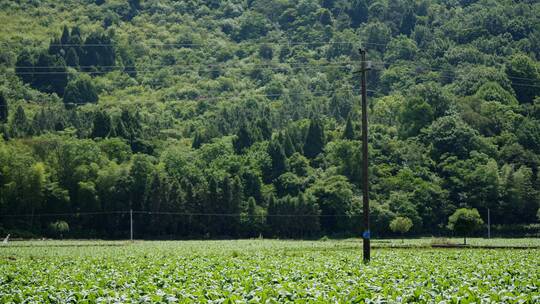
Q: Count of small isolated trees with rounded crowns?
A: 2